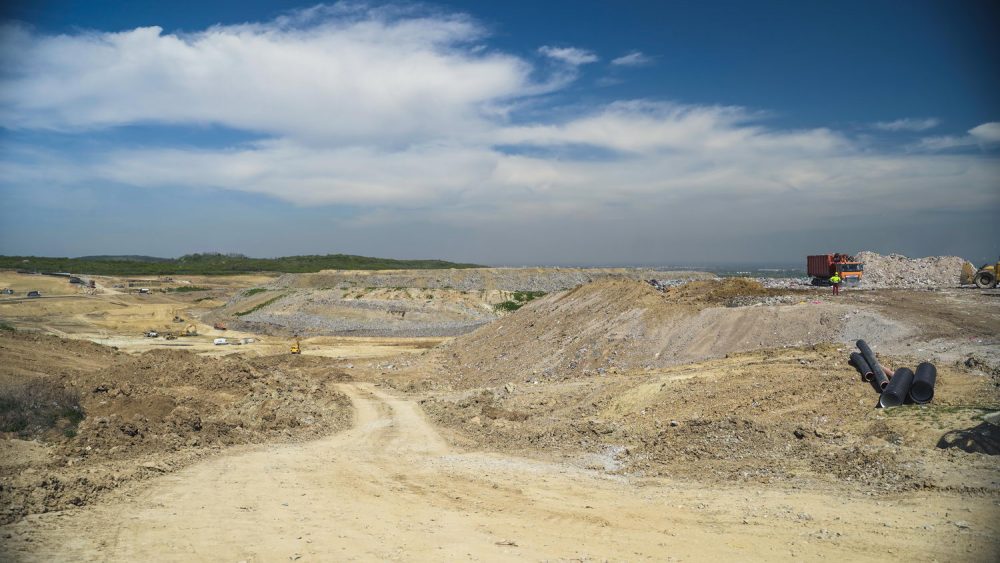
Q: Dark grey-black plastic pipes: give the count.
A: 4